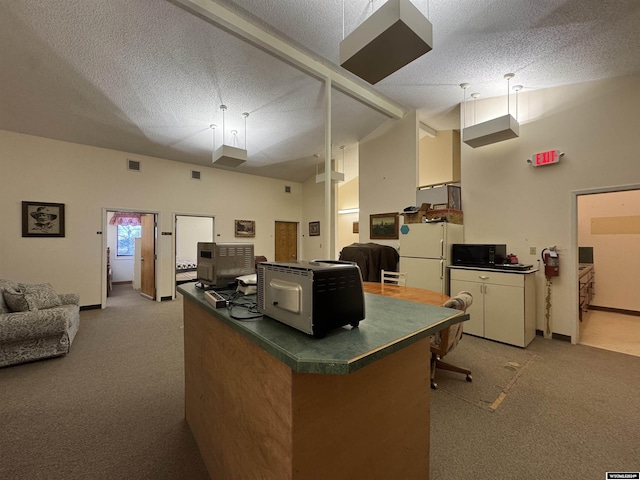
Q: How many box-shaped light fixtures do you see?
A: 4